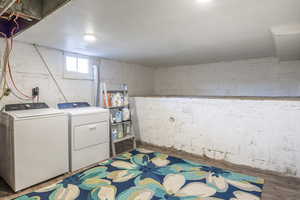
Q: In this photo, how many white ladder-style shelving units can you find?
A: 1